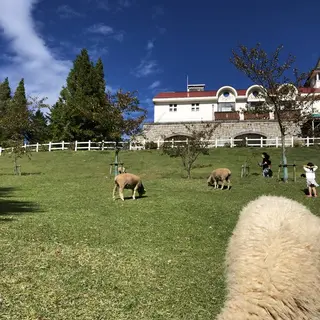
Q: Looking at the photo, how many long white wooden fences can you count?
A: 1